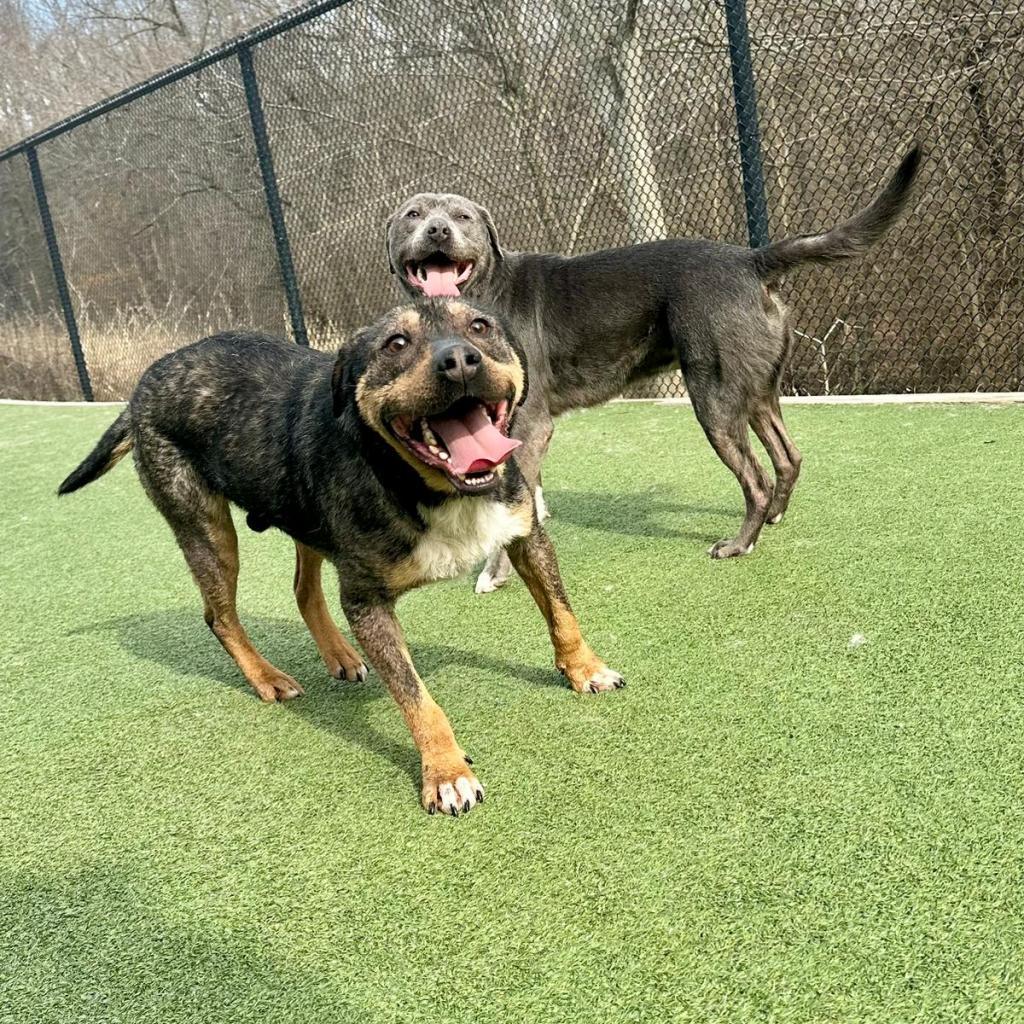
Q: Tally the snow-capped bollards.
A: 0